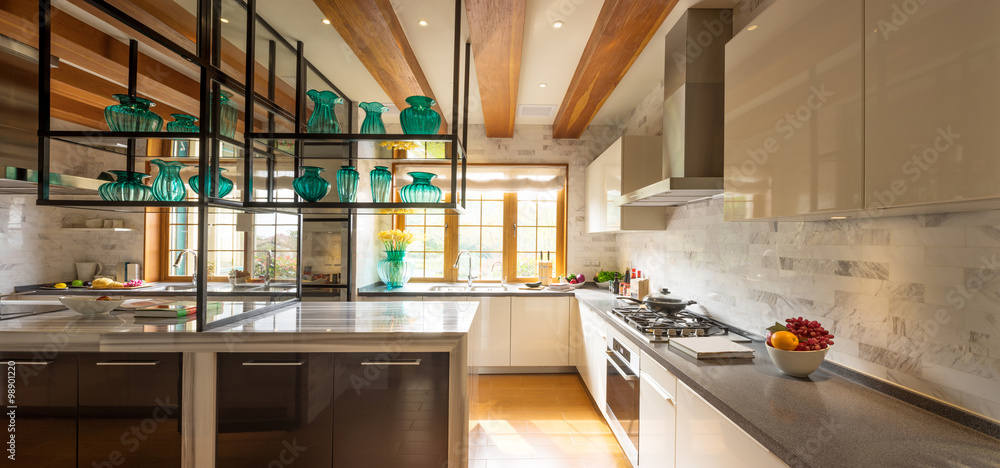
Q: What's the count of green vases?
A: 14